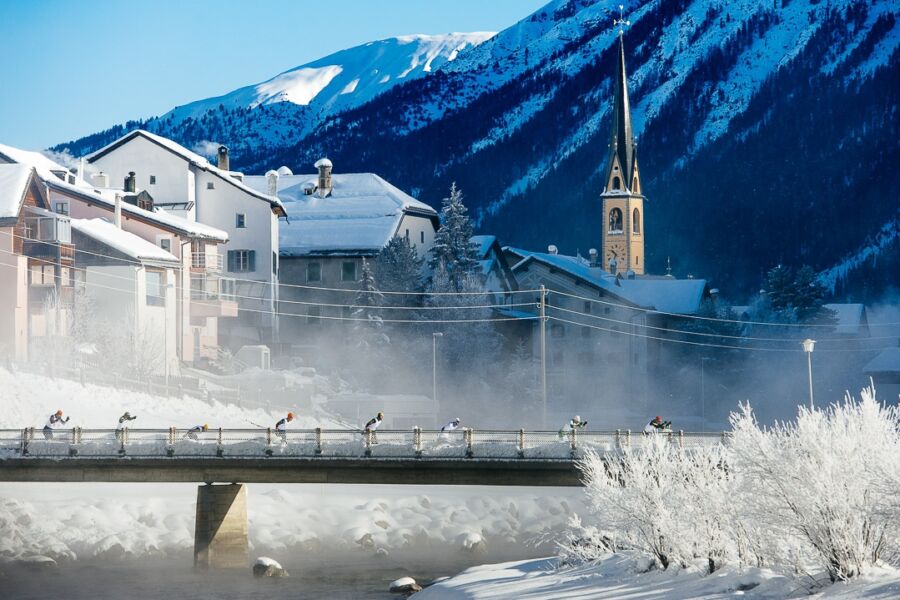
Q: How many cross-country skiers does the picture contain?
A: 8